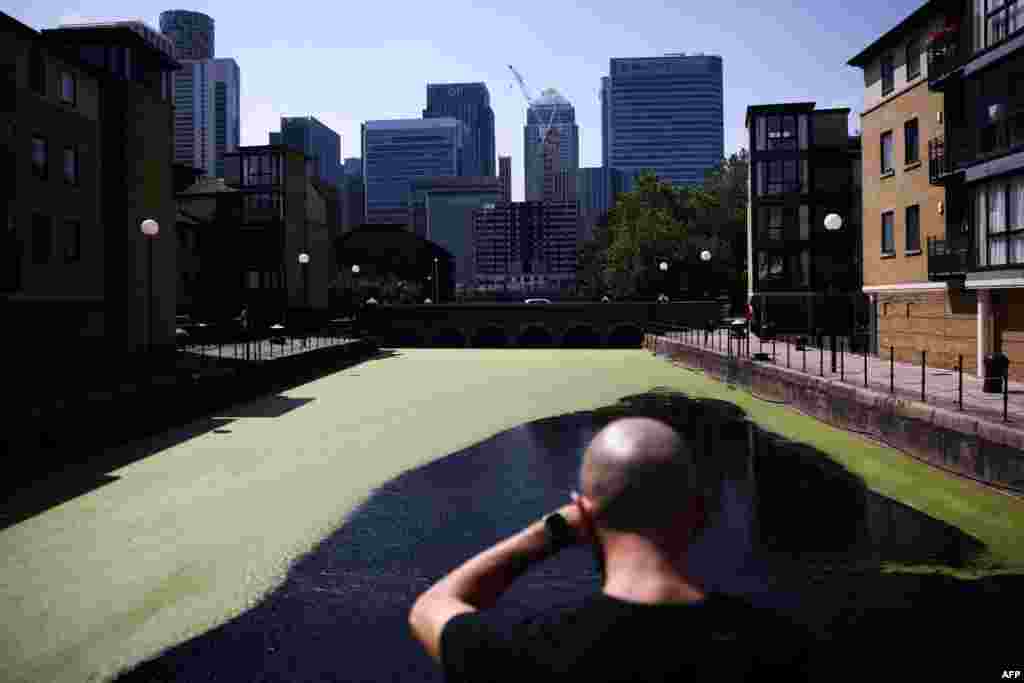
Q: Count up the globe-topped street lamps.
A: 6